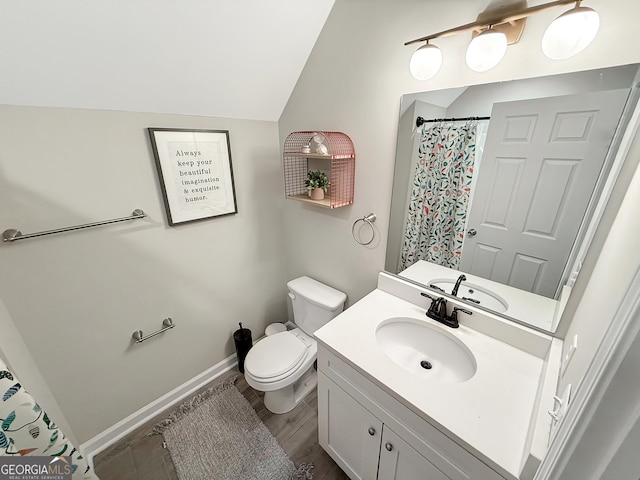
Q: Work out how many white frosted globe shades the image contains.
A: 3